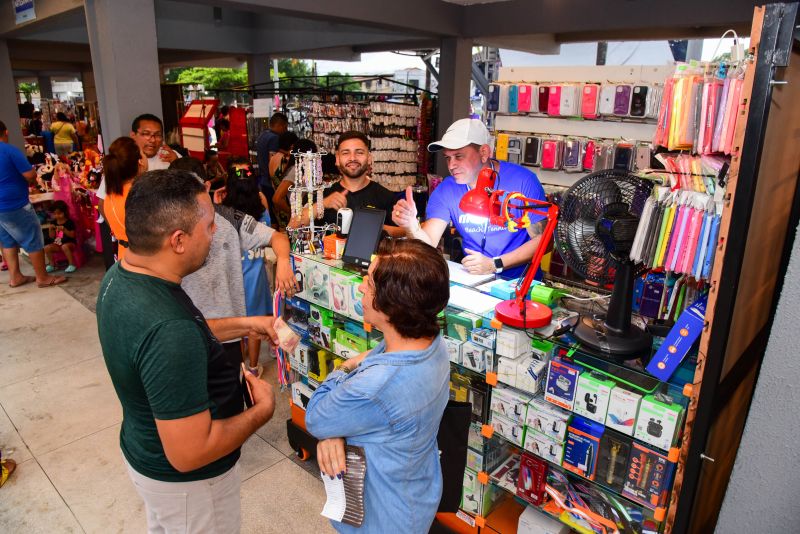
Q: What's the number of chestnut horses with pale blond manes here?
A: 0